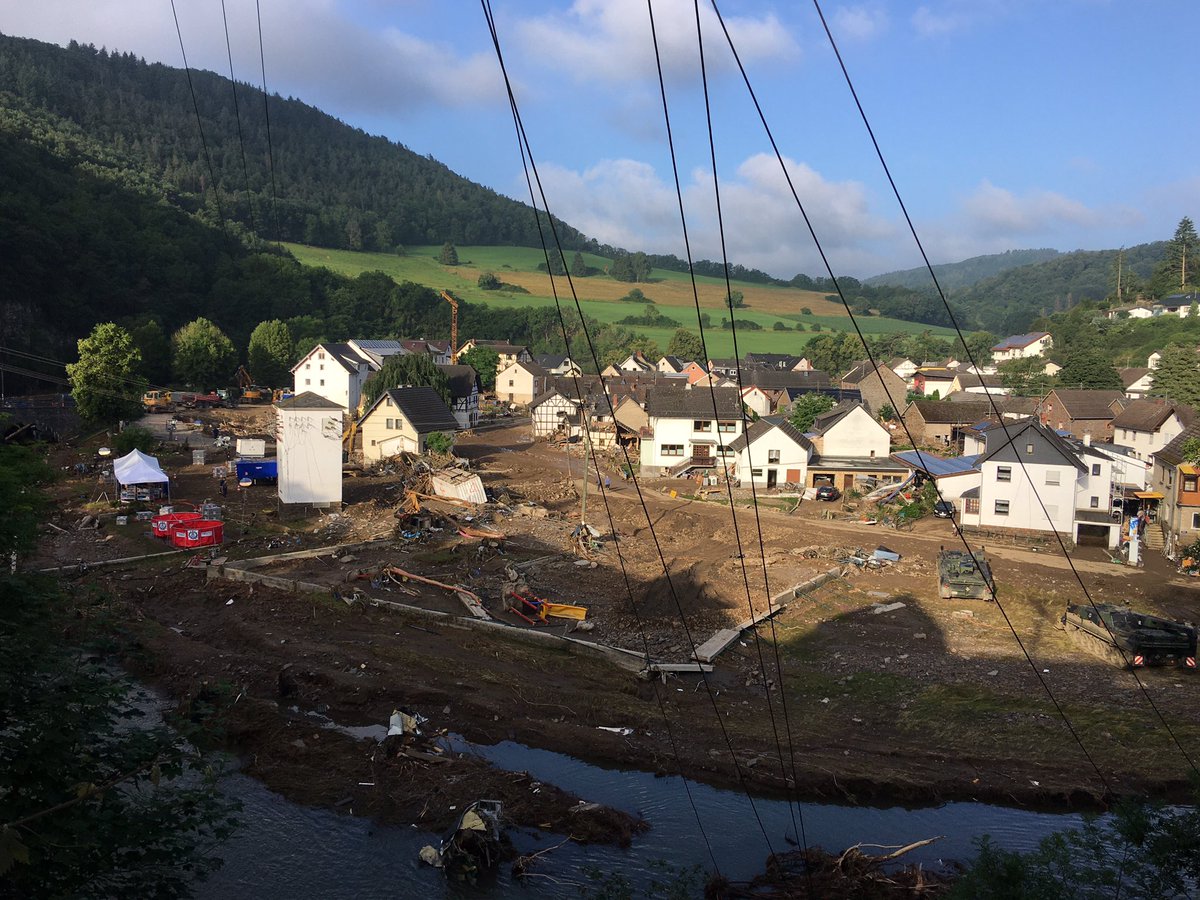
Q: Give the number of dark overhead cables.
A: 9